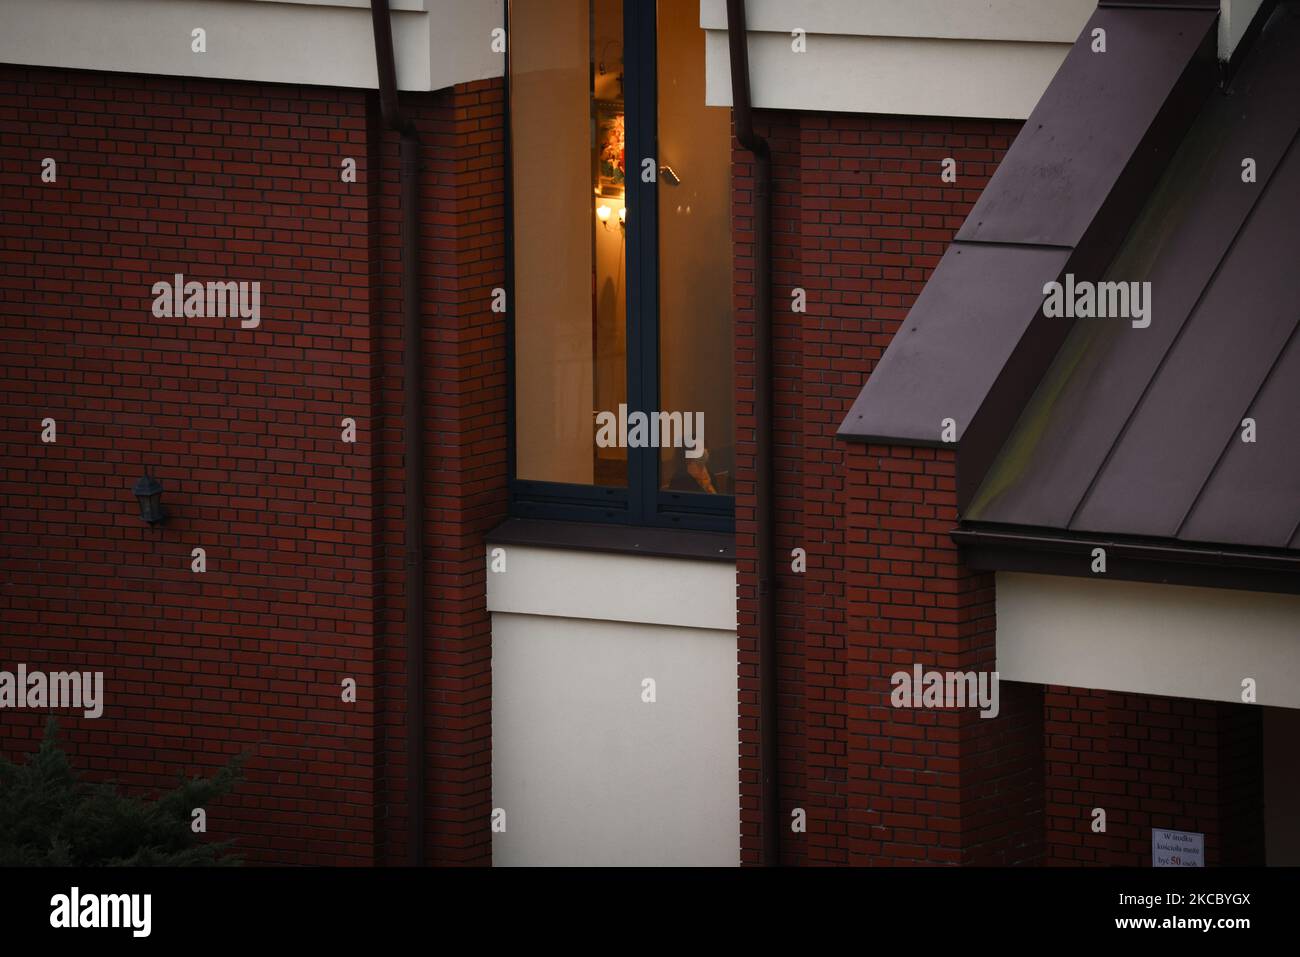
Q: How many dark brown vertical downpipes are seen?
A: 2